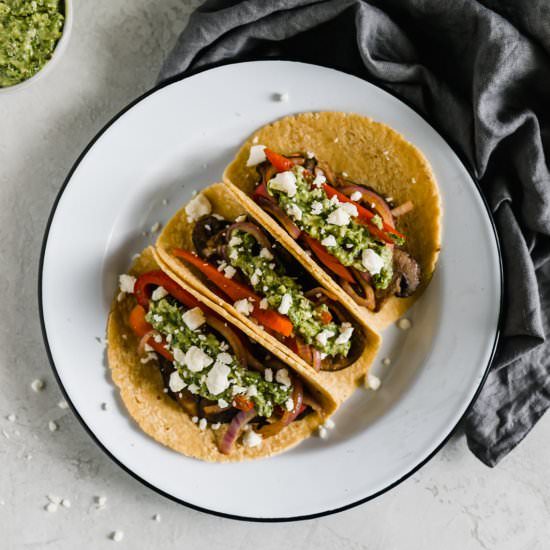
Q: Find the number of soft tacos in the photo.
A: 3